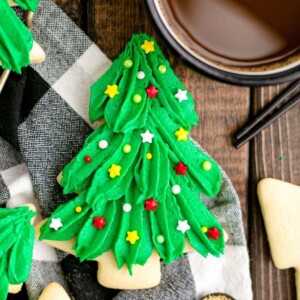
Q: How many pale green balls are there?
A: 6